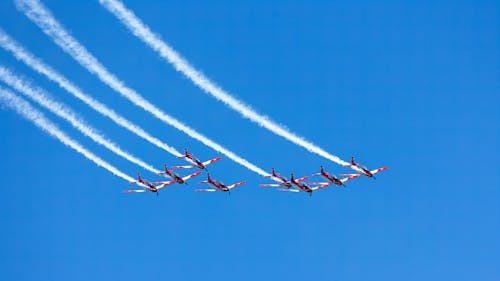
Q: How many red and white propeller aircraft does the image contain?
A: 8